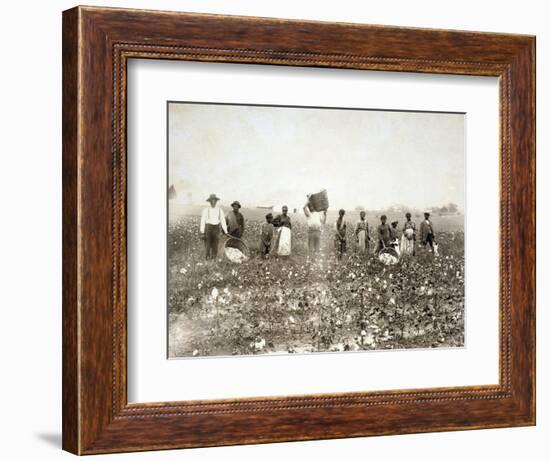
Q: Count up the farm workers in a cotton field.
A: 11